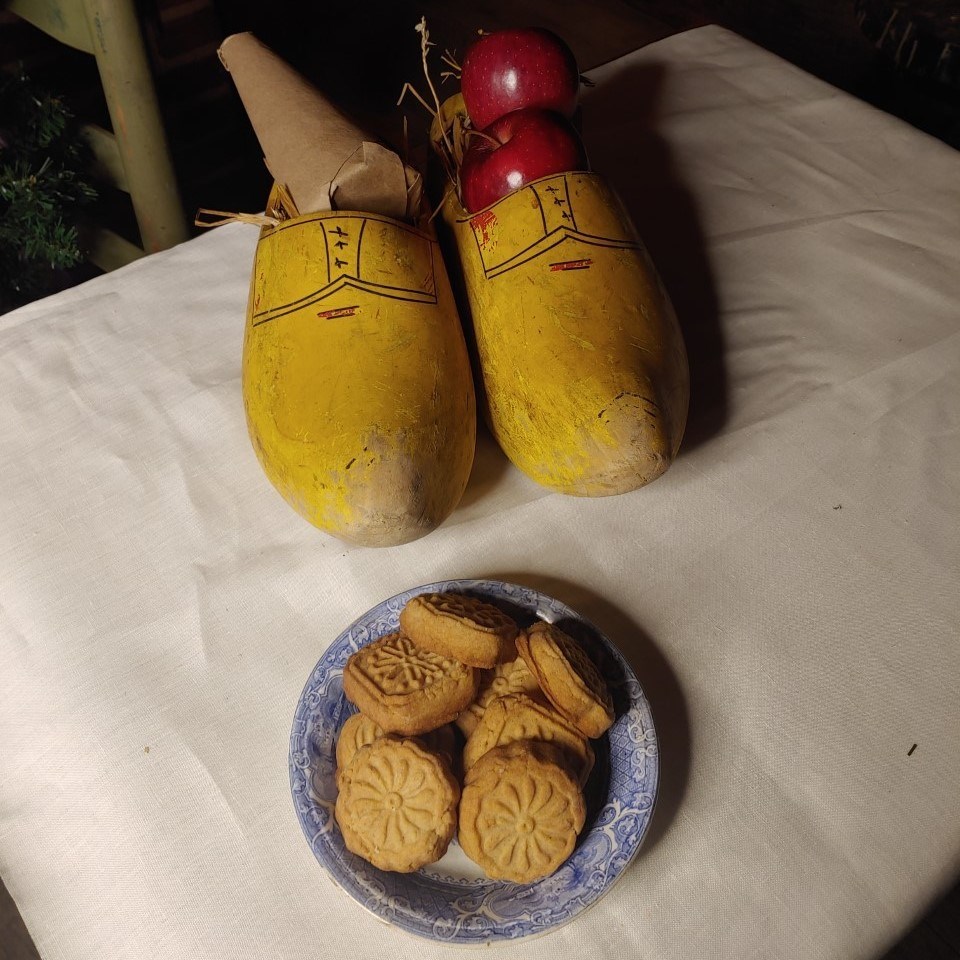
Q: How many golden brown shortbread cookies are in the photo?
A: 8